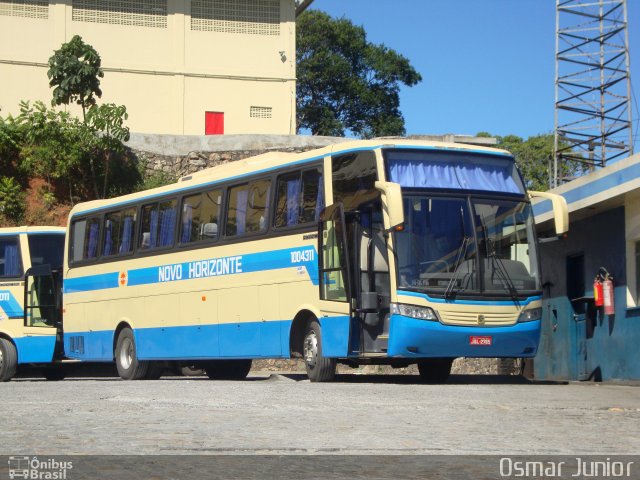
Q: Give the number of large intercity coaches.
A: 2